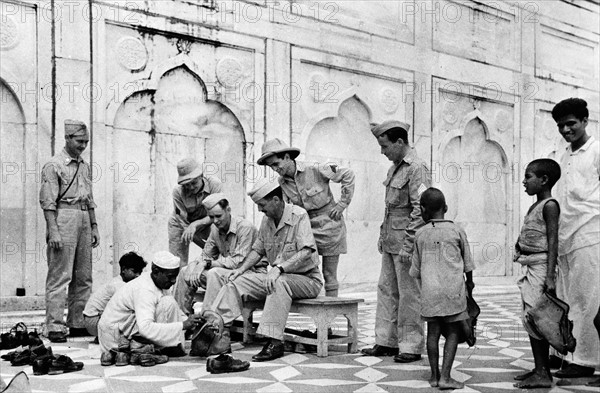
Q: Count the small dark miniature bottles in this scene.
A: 0